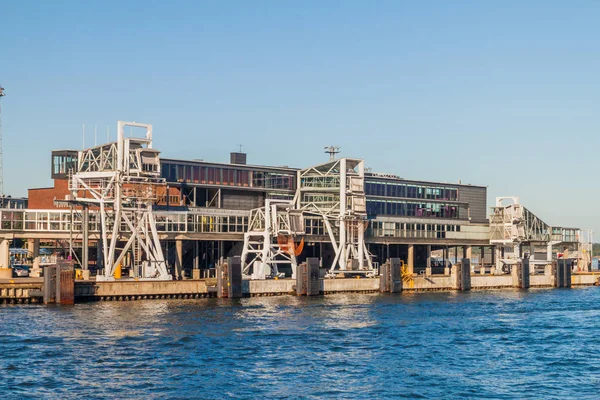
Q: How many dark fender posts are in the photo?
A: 7